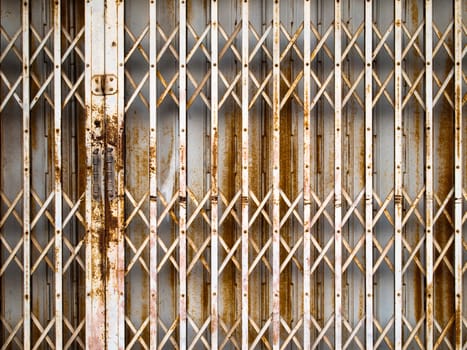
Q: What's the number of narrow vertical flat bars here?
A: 13